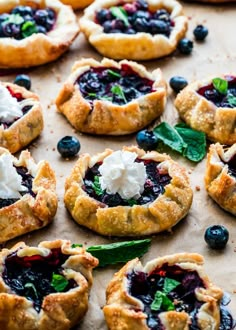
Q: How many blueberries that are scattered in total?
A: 7